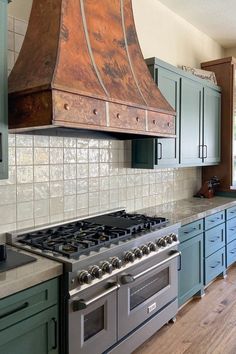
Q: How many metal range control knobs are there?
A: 11